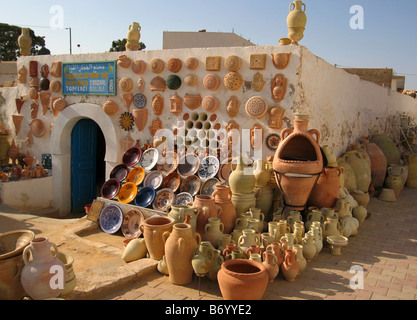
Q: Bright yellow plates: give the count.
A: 2